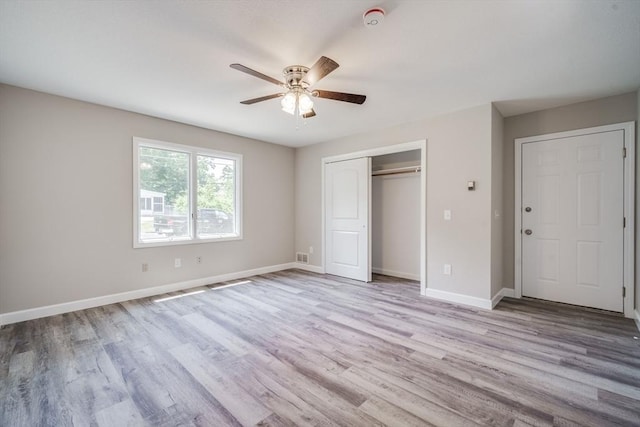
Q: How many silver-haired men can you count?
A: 0